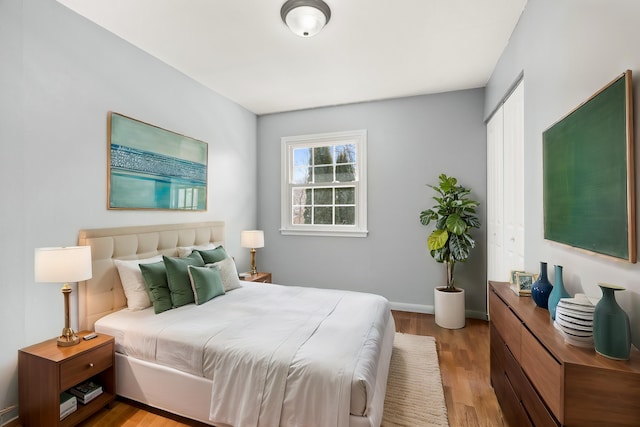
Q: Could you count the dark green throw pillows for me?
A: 4